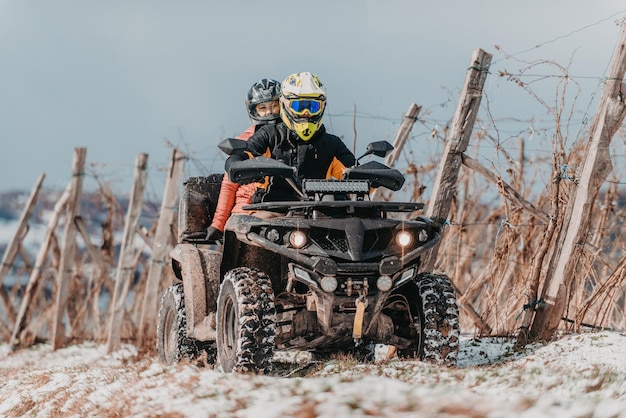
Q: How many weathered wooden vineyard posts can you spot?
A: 8